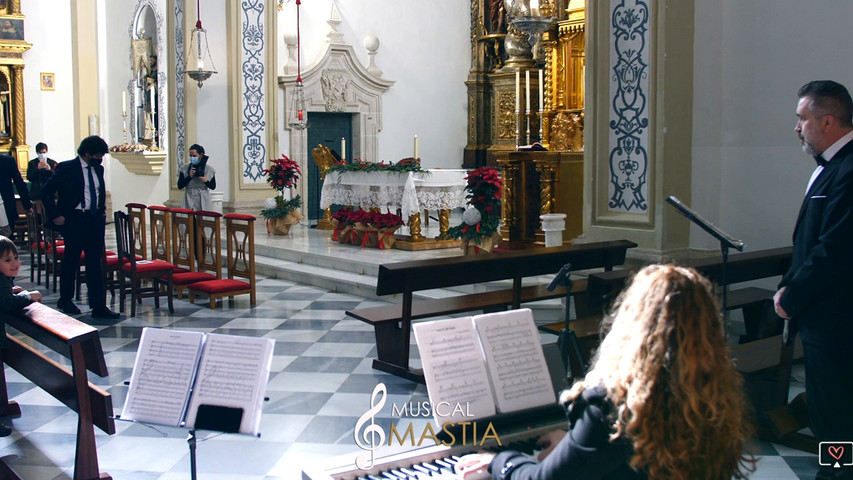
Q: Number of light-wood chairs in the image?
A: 5